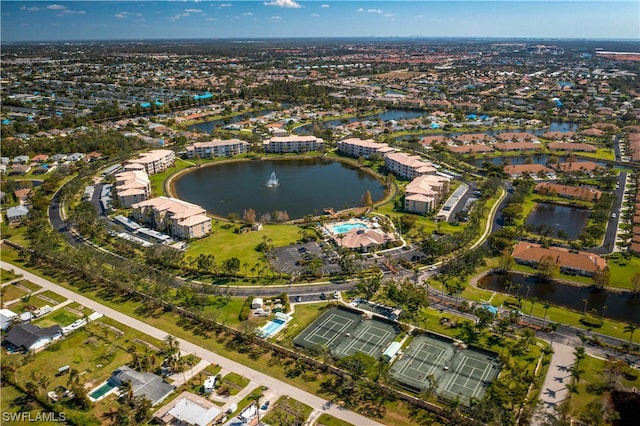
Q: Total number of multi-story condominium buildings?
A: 8